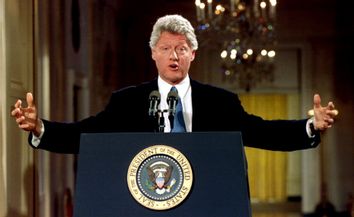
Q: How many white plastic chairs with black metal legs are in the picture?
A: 0